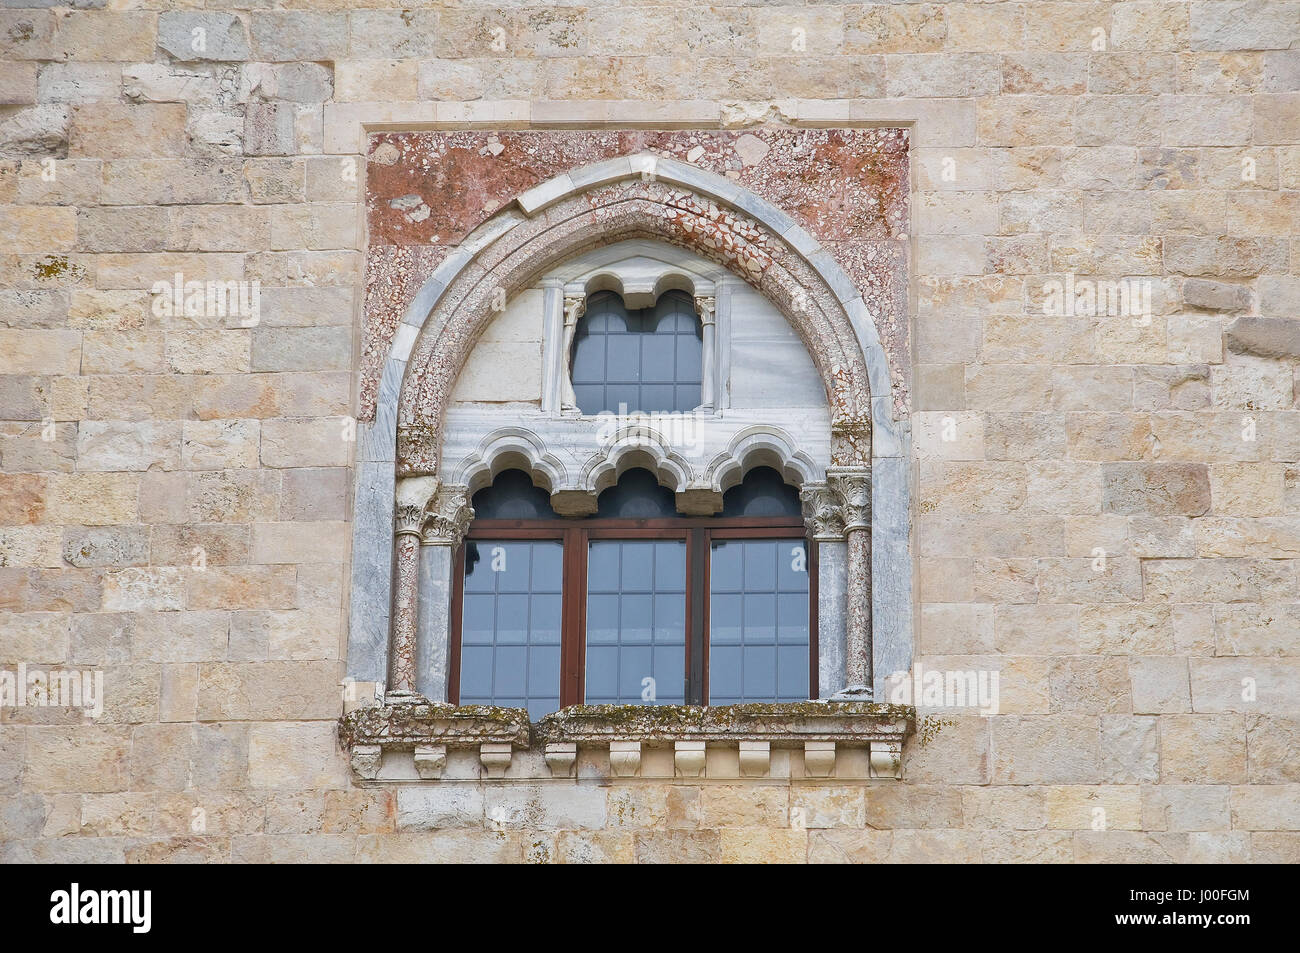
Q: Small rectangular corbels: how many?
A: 9